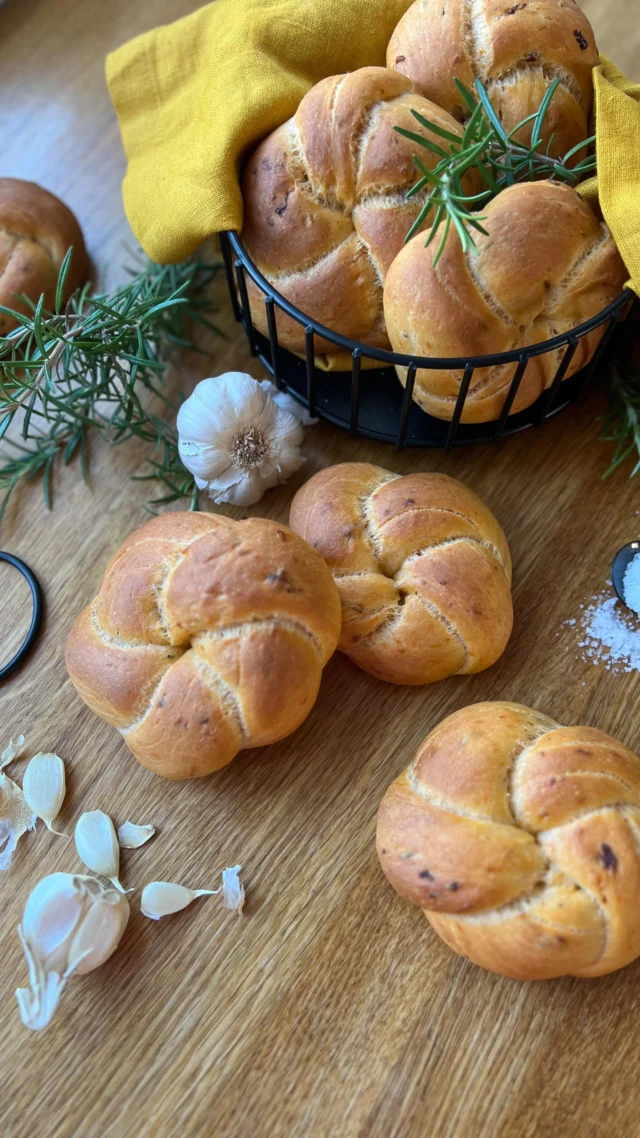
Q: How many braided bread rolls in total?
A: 7